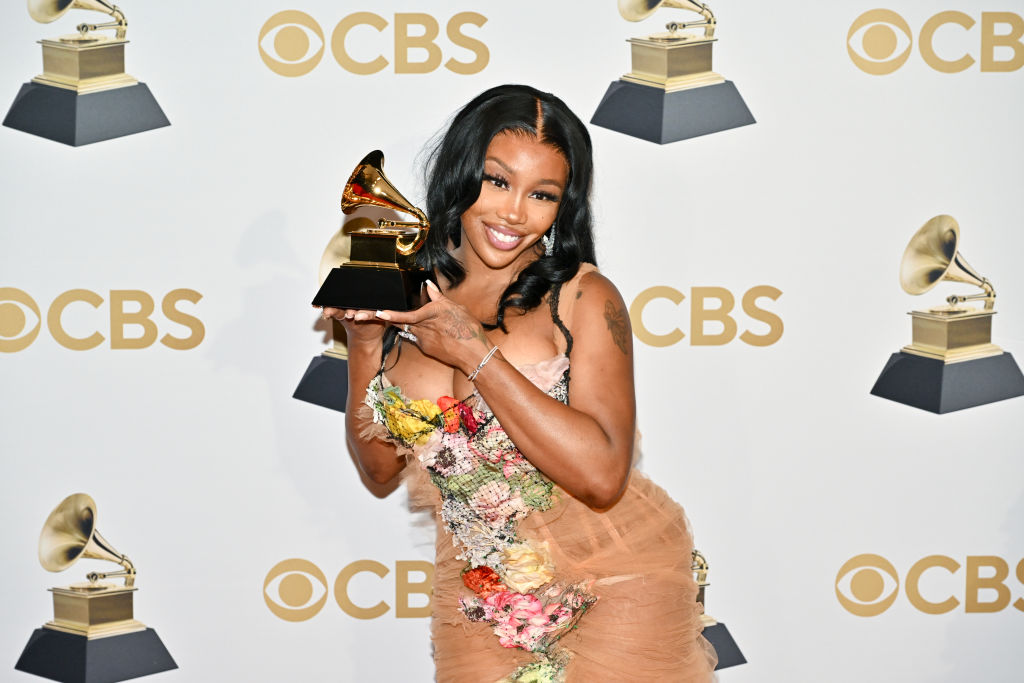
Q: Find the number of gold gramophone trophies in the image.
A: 7